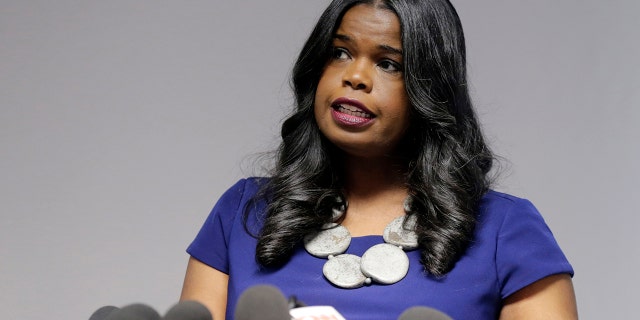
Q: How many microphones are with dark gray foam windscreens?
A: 5